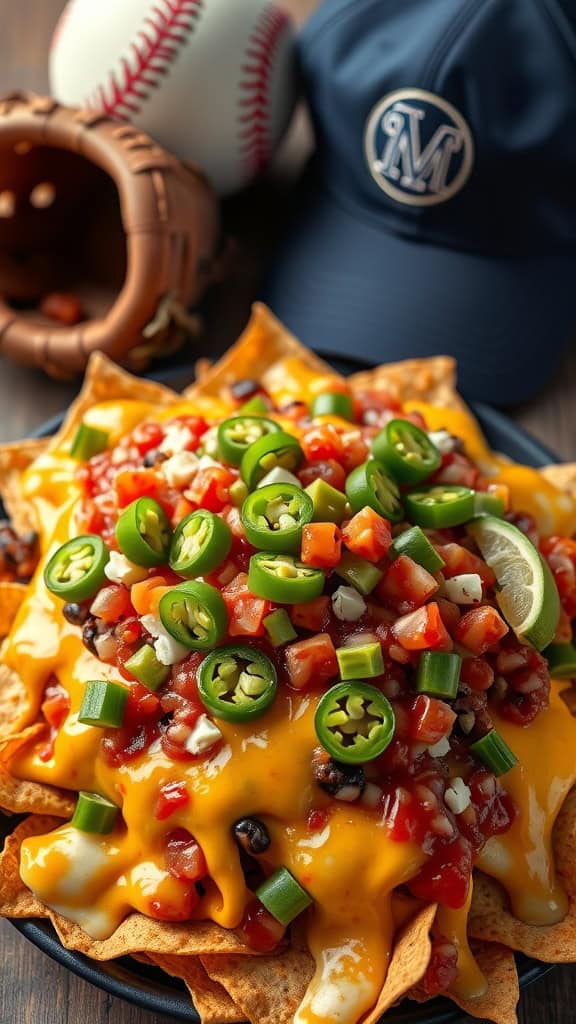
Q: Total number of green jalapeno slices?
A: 13